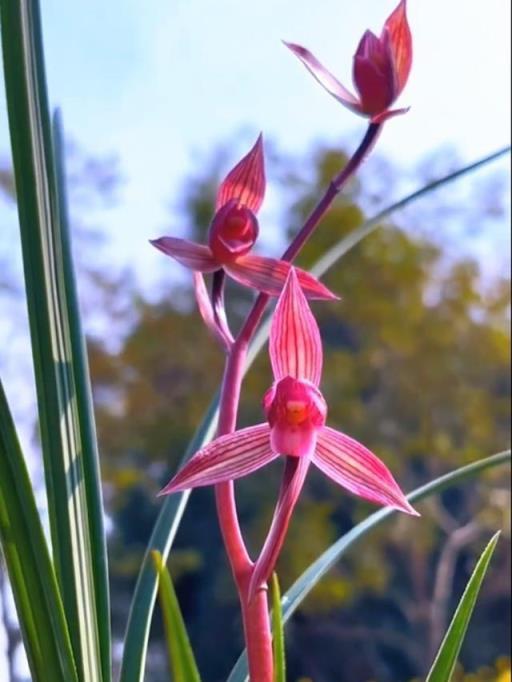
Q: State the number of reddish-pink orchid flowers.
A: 3